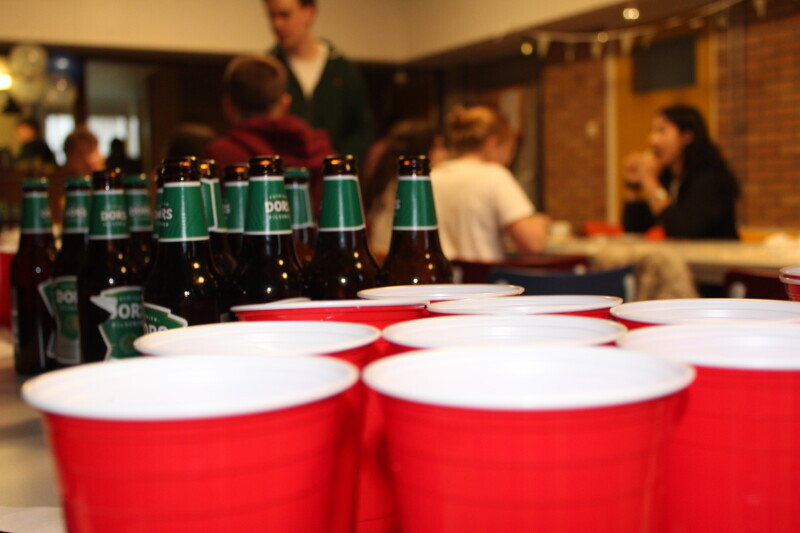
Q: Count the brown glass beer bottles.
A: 12